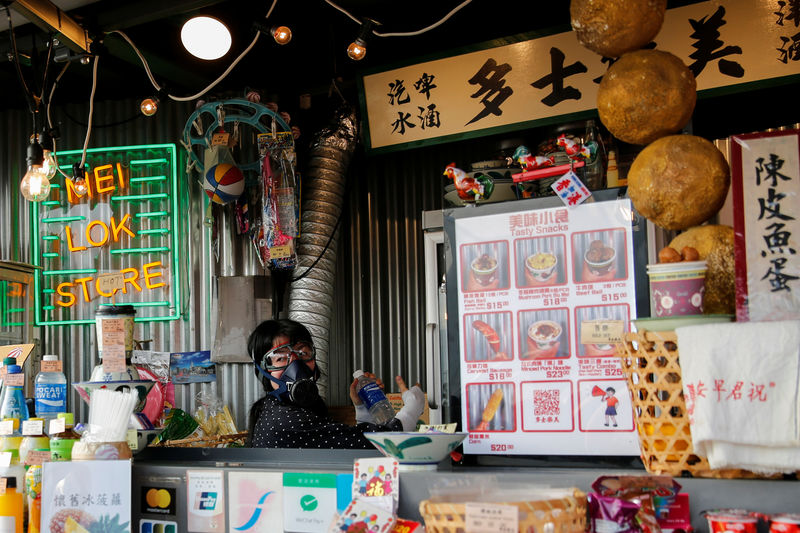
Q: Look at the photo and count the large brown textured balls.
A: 4